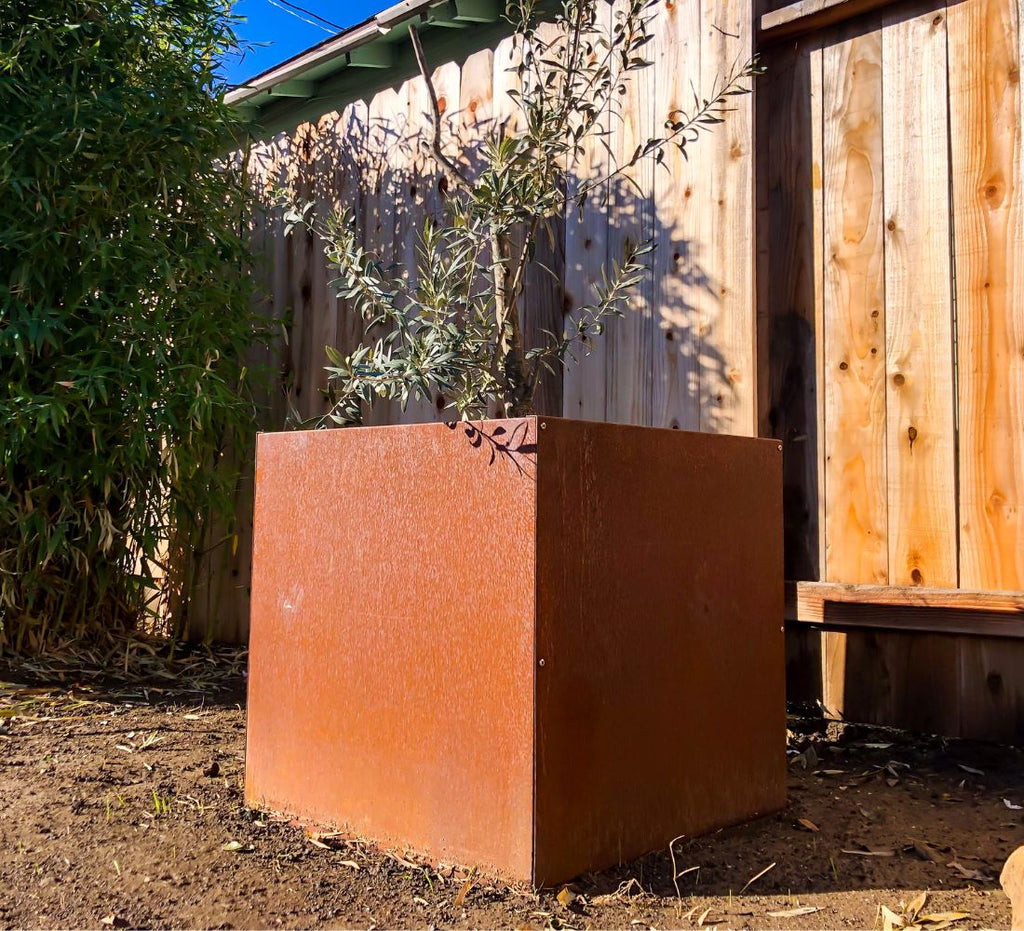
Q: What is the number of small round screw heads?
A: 4